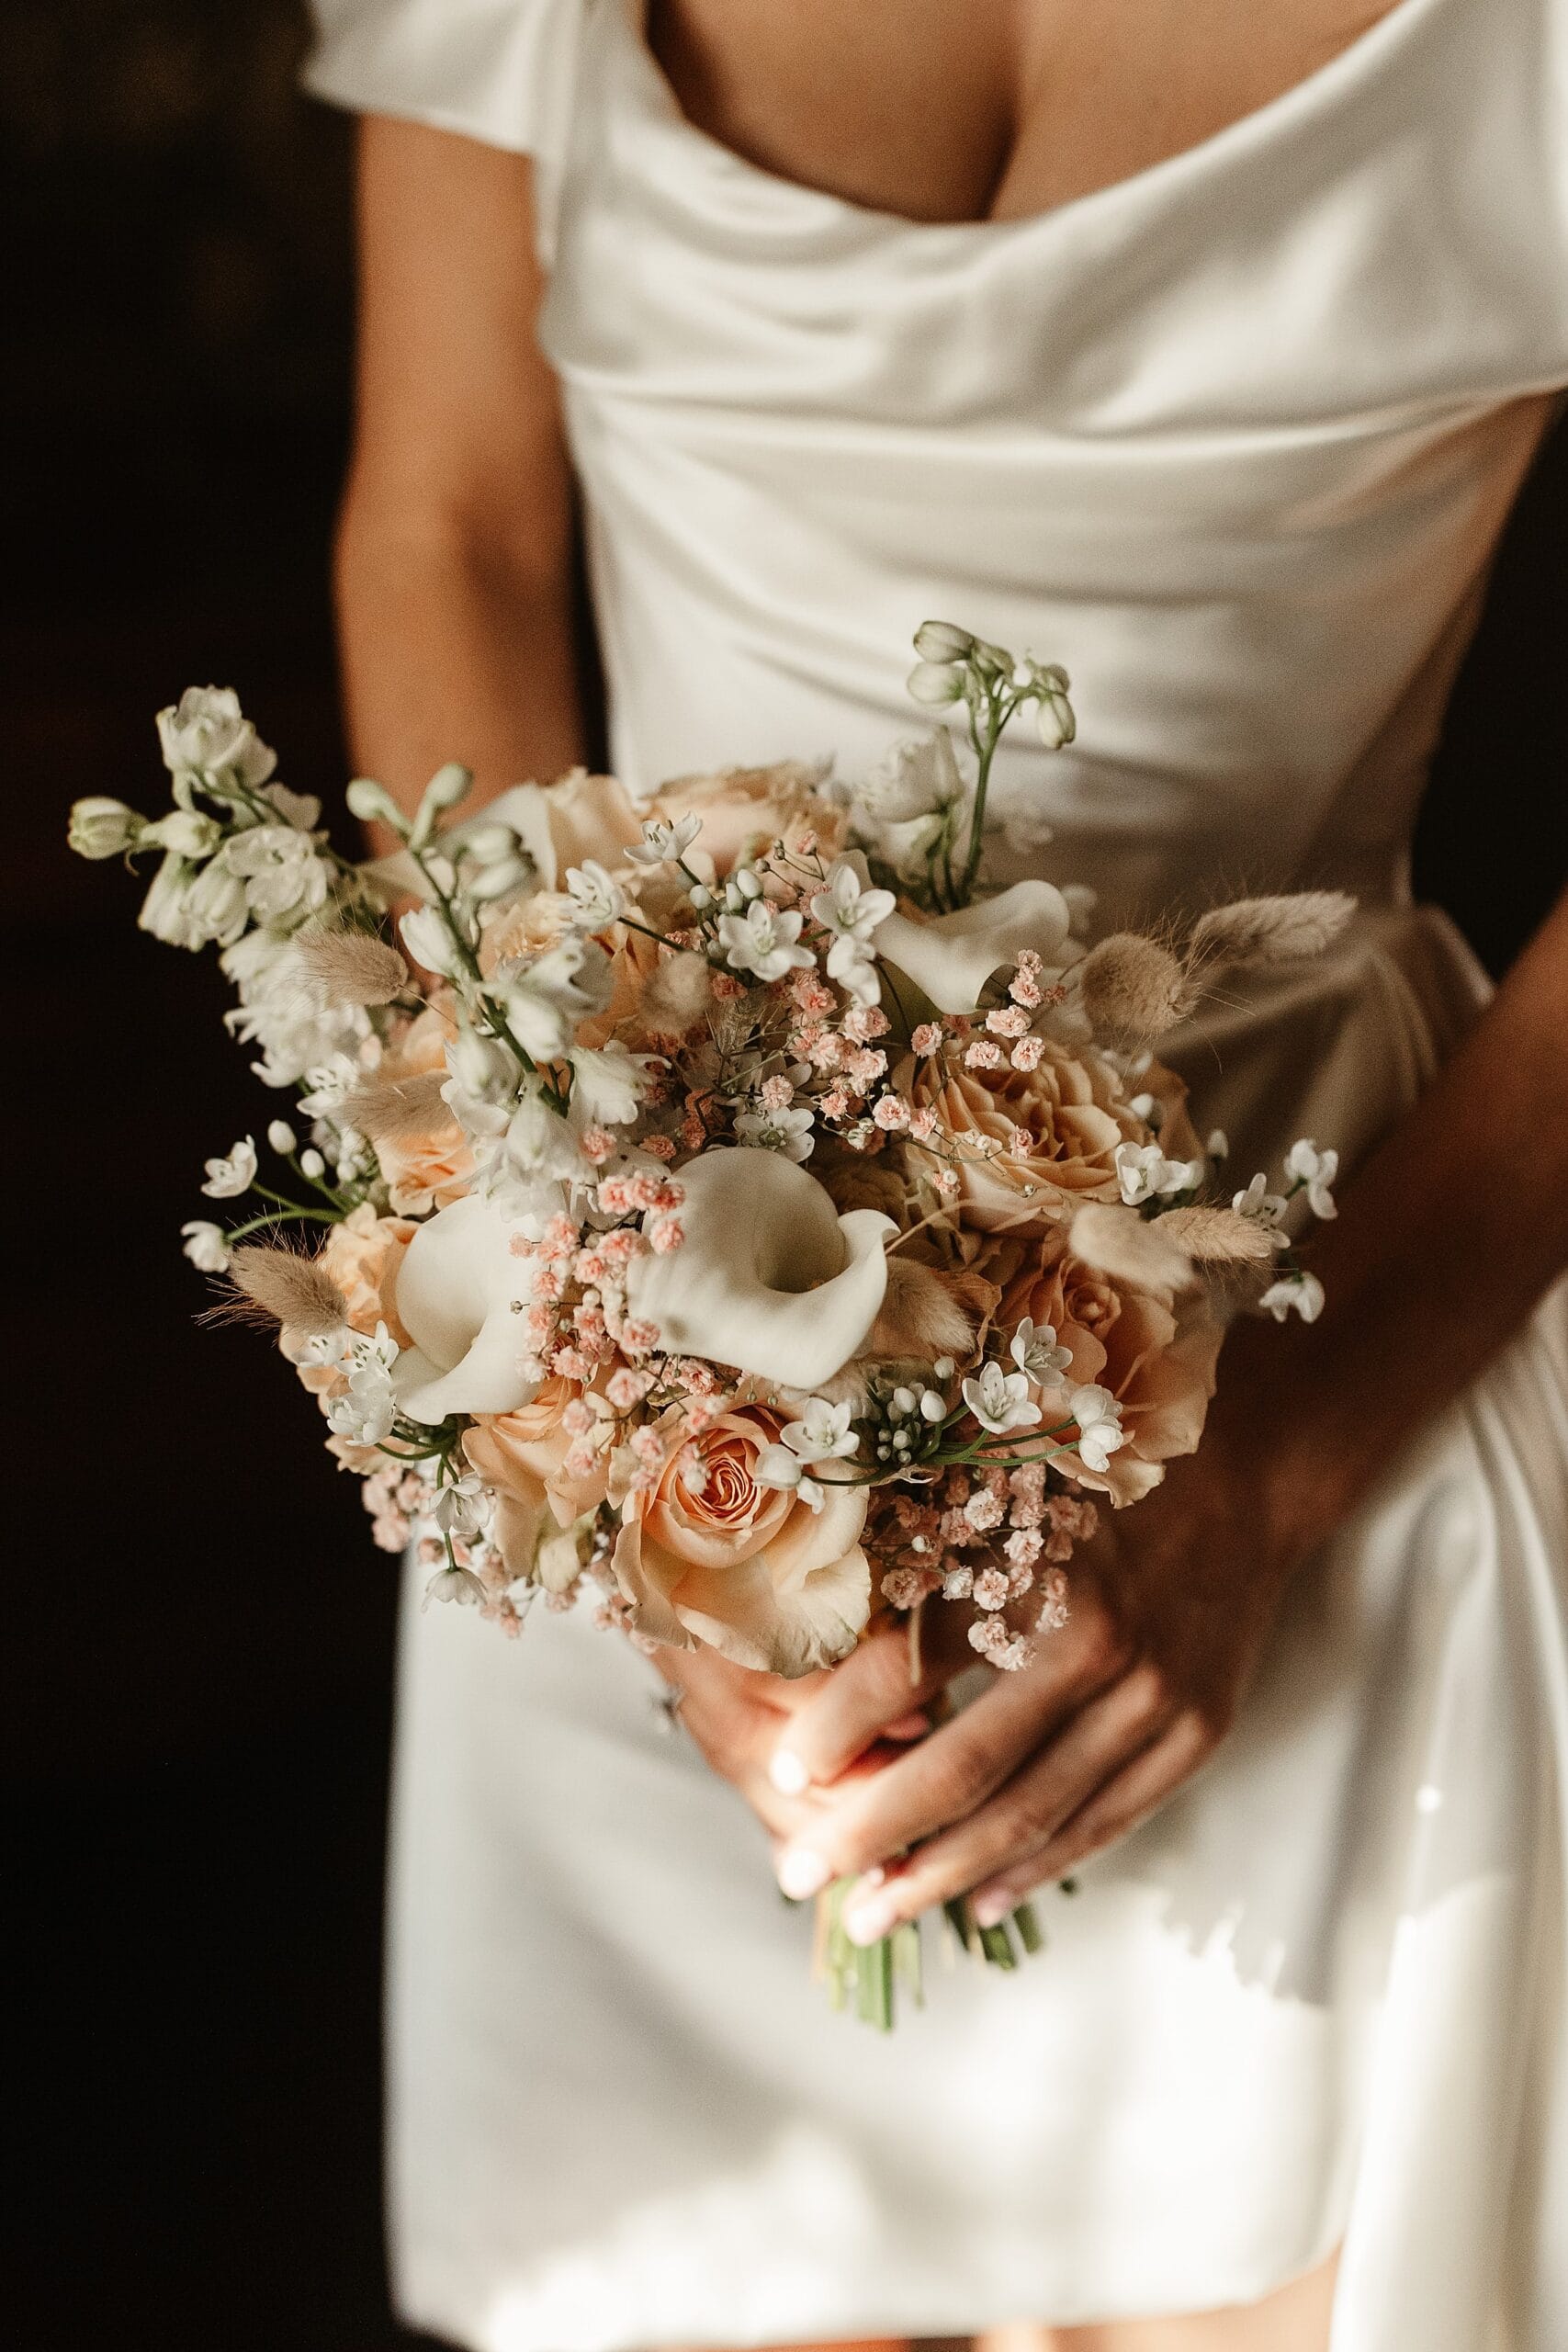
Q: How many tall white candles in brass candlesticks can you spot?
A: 0